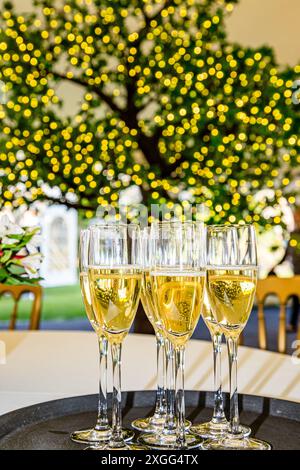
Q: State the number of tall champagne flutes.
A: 7